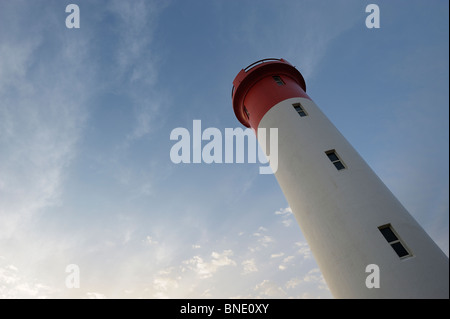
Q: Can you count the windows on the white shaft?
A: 3